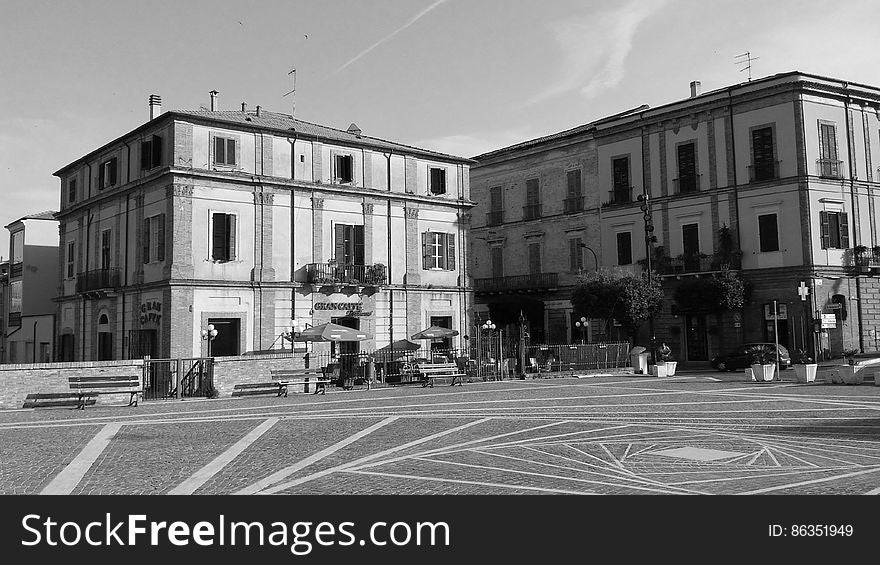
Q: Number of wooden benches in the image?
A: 3